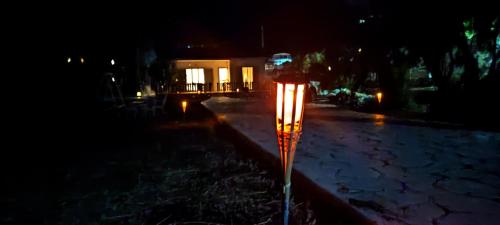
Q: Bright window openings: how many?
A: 3